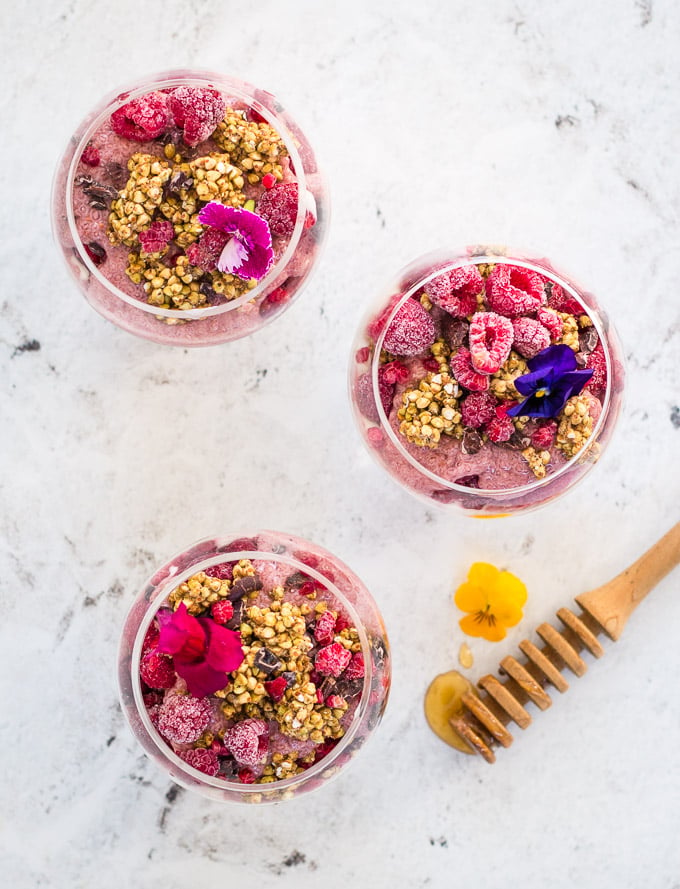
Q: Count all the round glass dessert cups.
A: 3